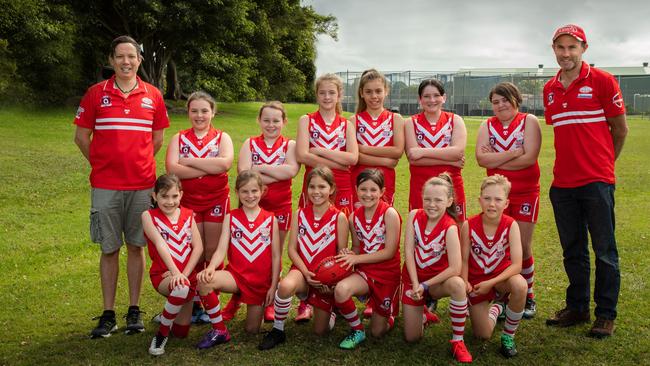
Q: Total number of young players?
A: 12